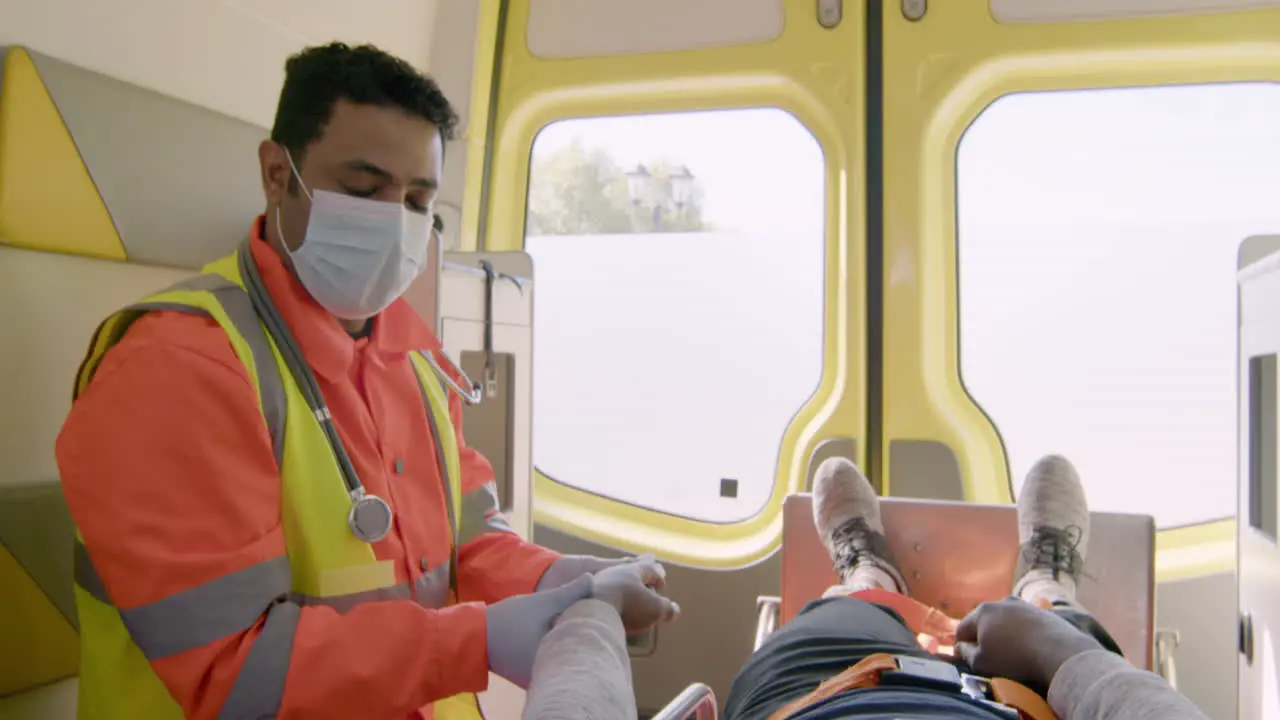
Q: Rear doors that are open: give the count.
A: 0